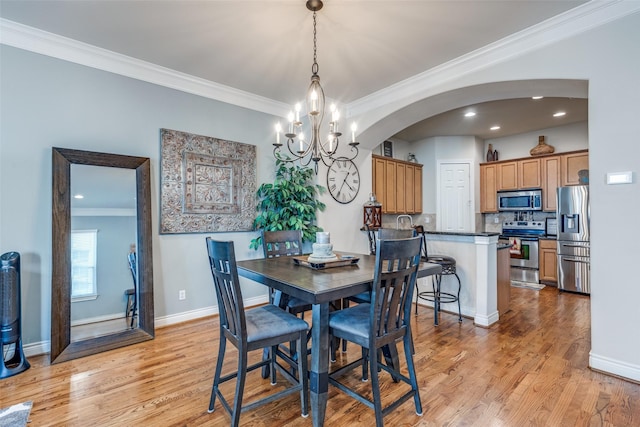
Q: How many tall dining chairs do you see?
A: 4